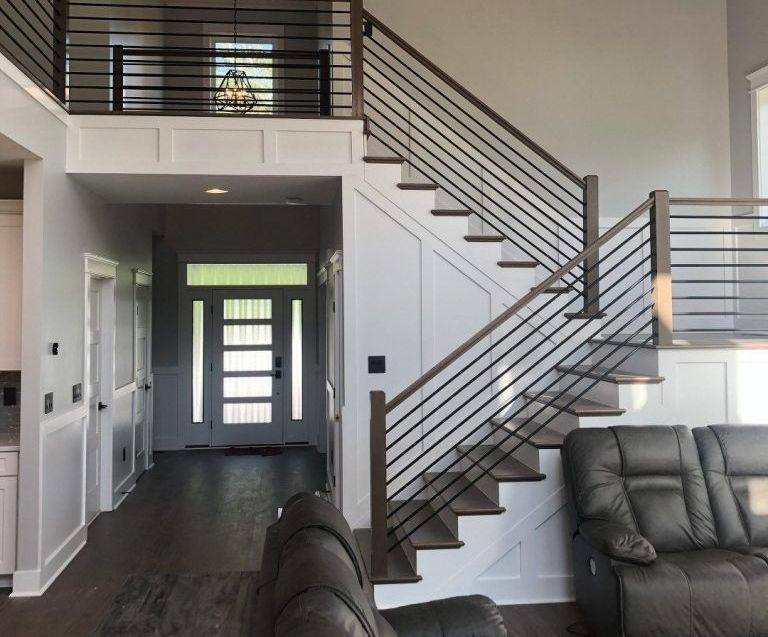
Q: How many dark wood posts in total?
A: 7